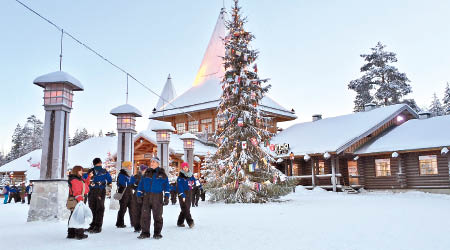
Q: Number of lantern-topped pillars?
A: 4